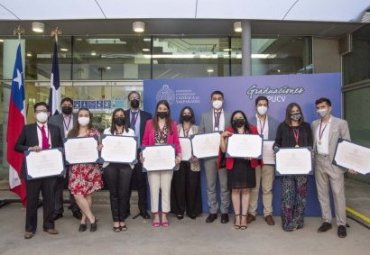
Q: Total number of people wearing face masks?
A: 12